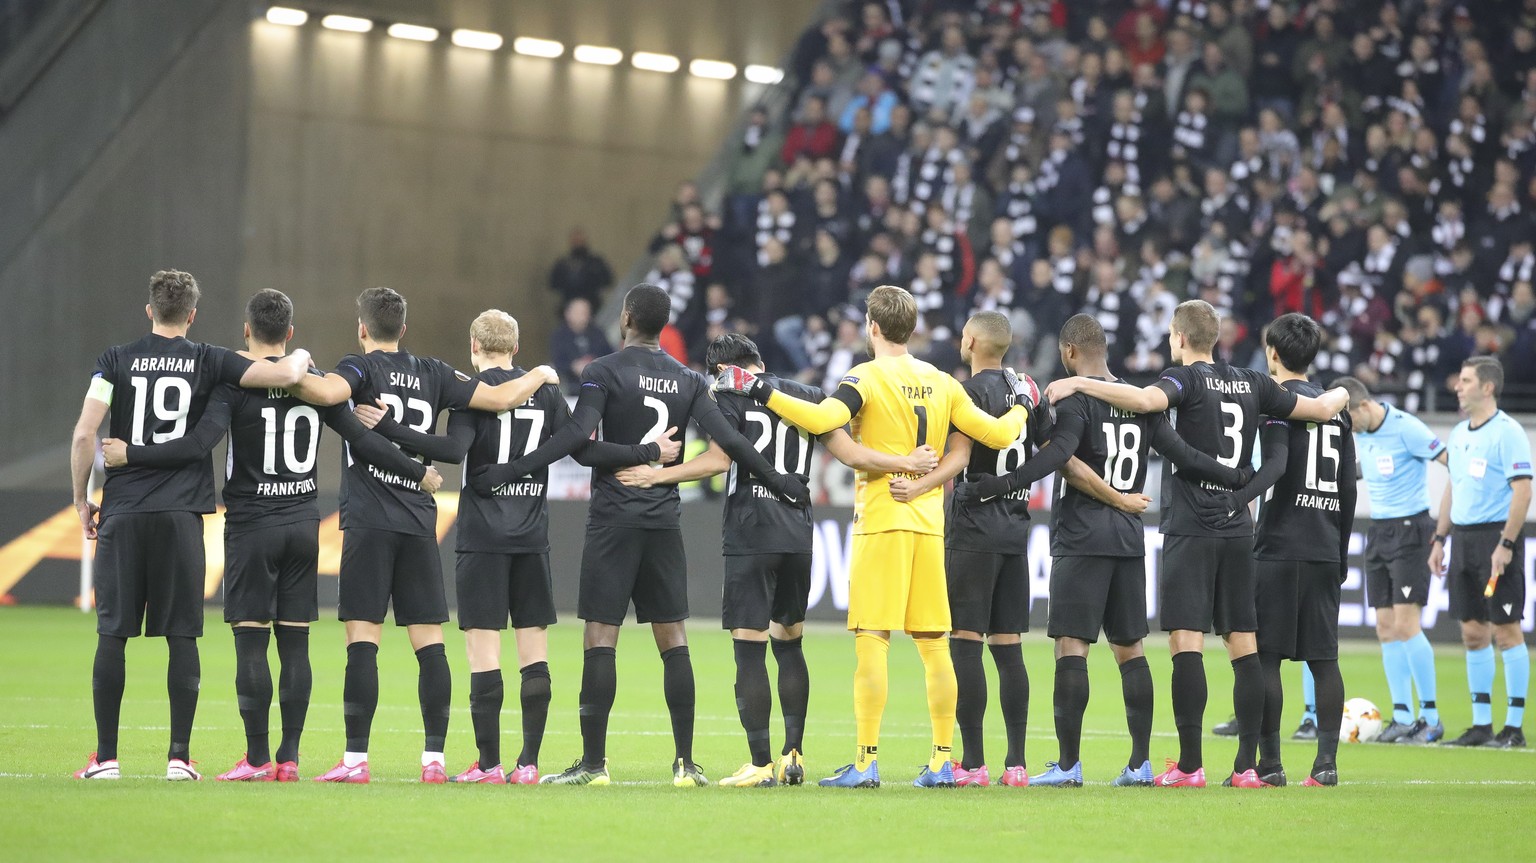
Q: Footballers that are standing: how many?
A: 11